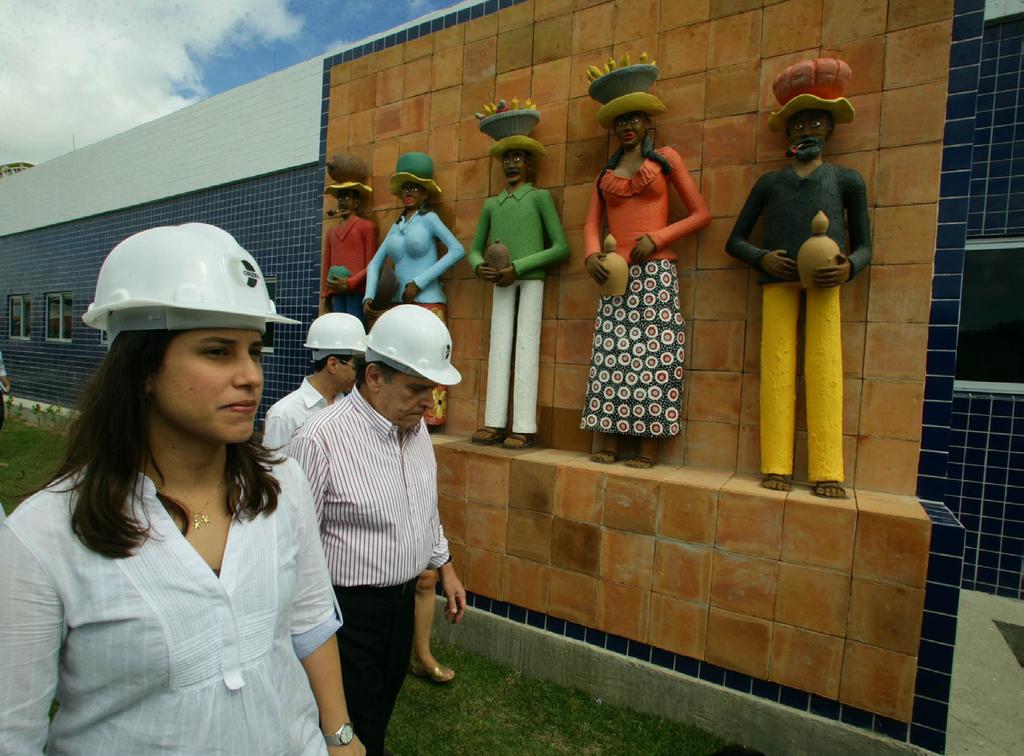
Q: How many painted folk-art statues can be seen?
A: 5